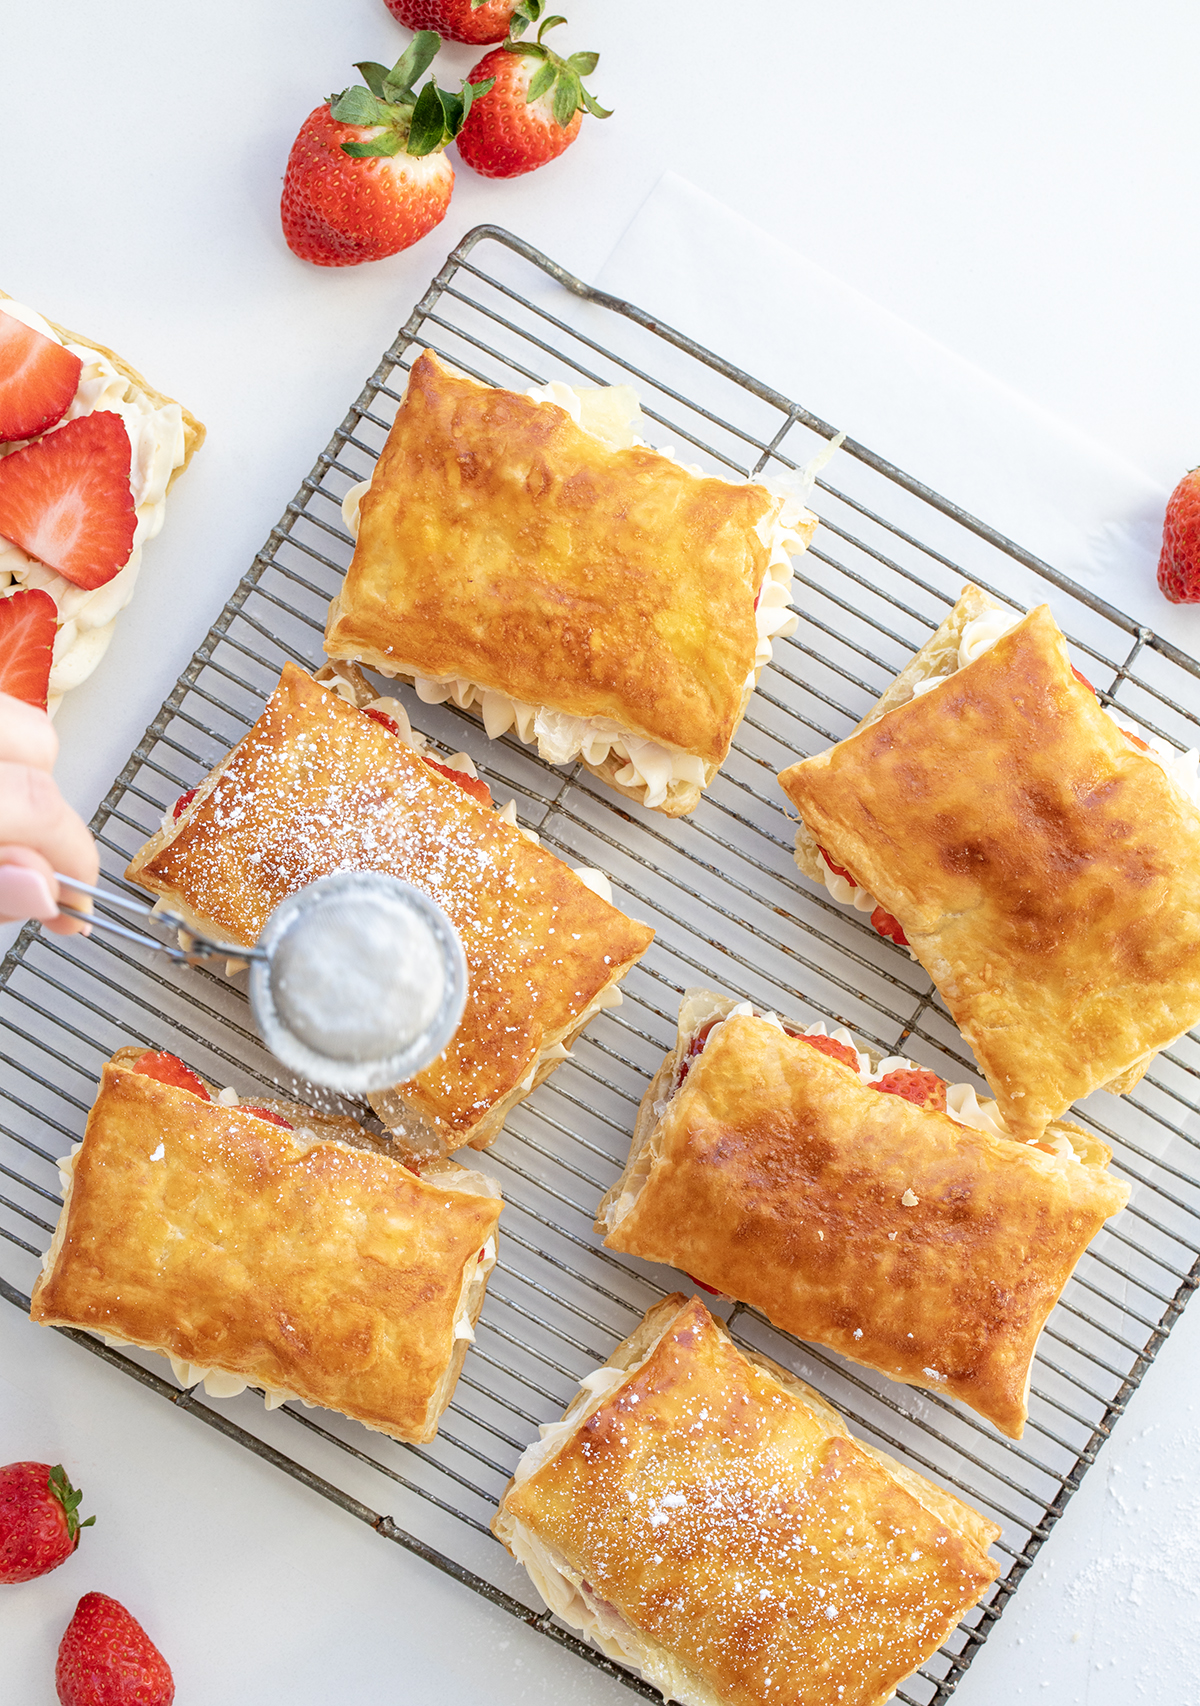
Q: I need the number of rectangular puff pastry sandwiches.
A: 6